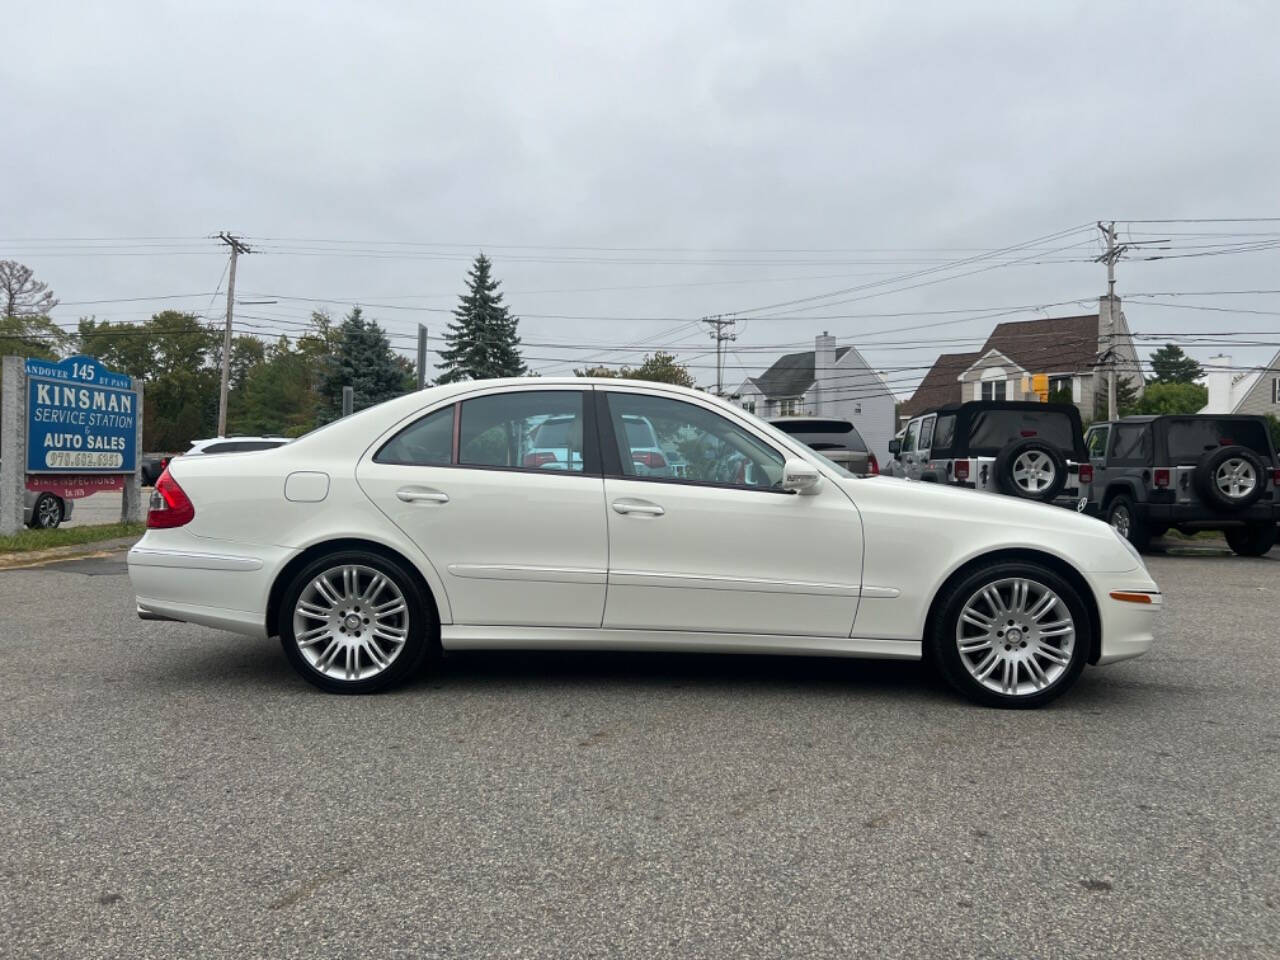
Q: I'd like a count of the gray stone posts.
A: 2